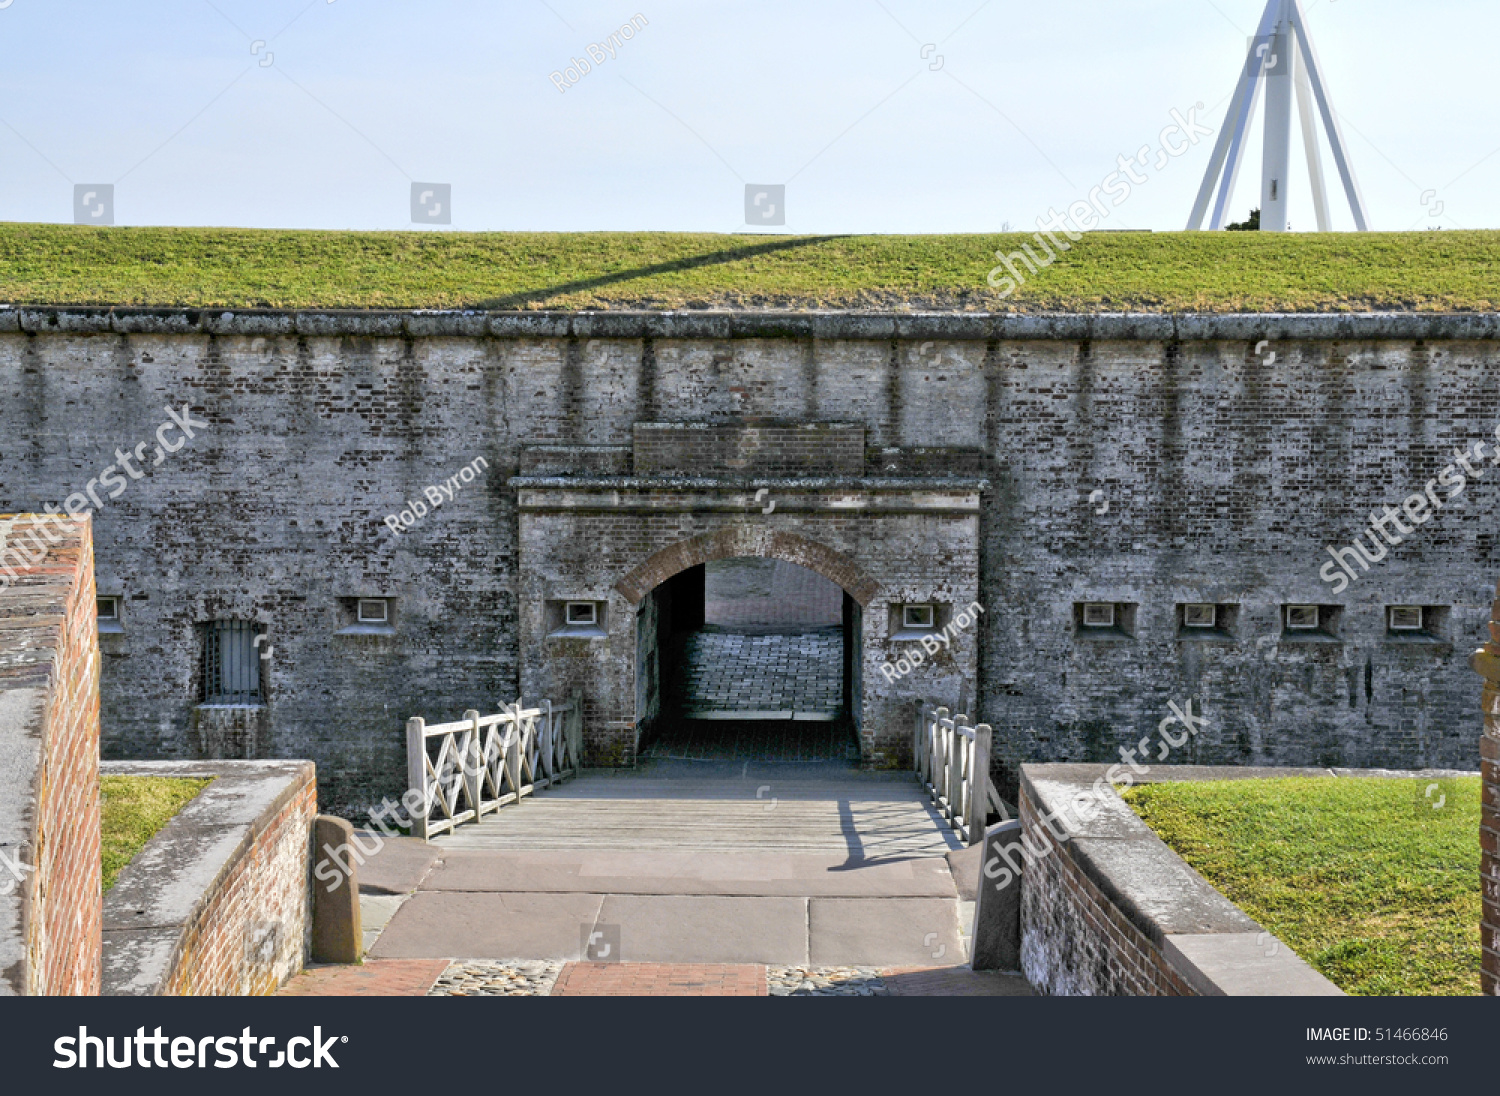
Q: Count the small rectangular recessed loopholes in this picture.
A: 8